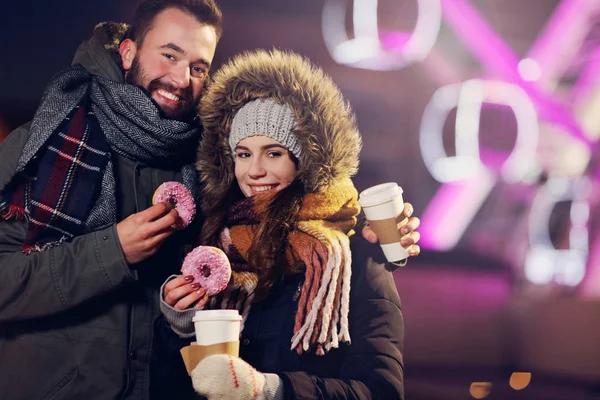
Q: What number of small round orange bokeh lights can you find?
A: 2